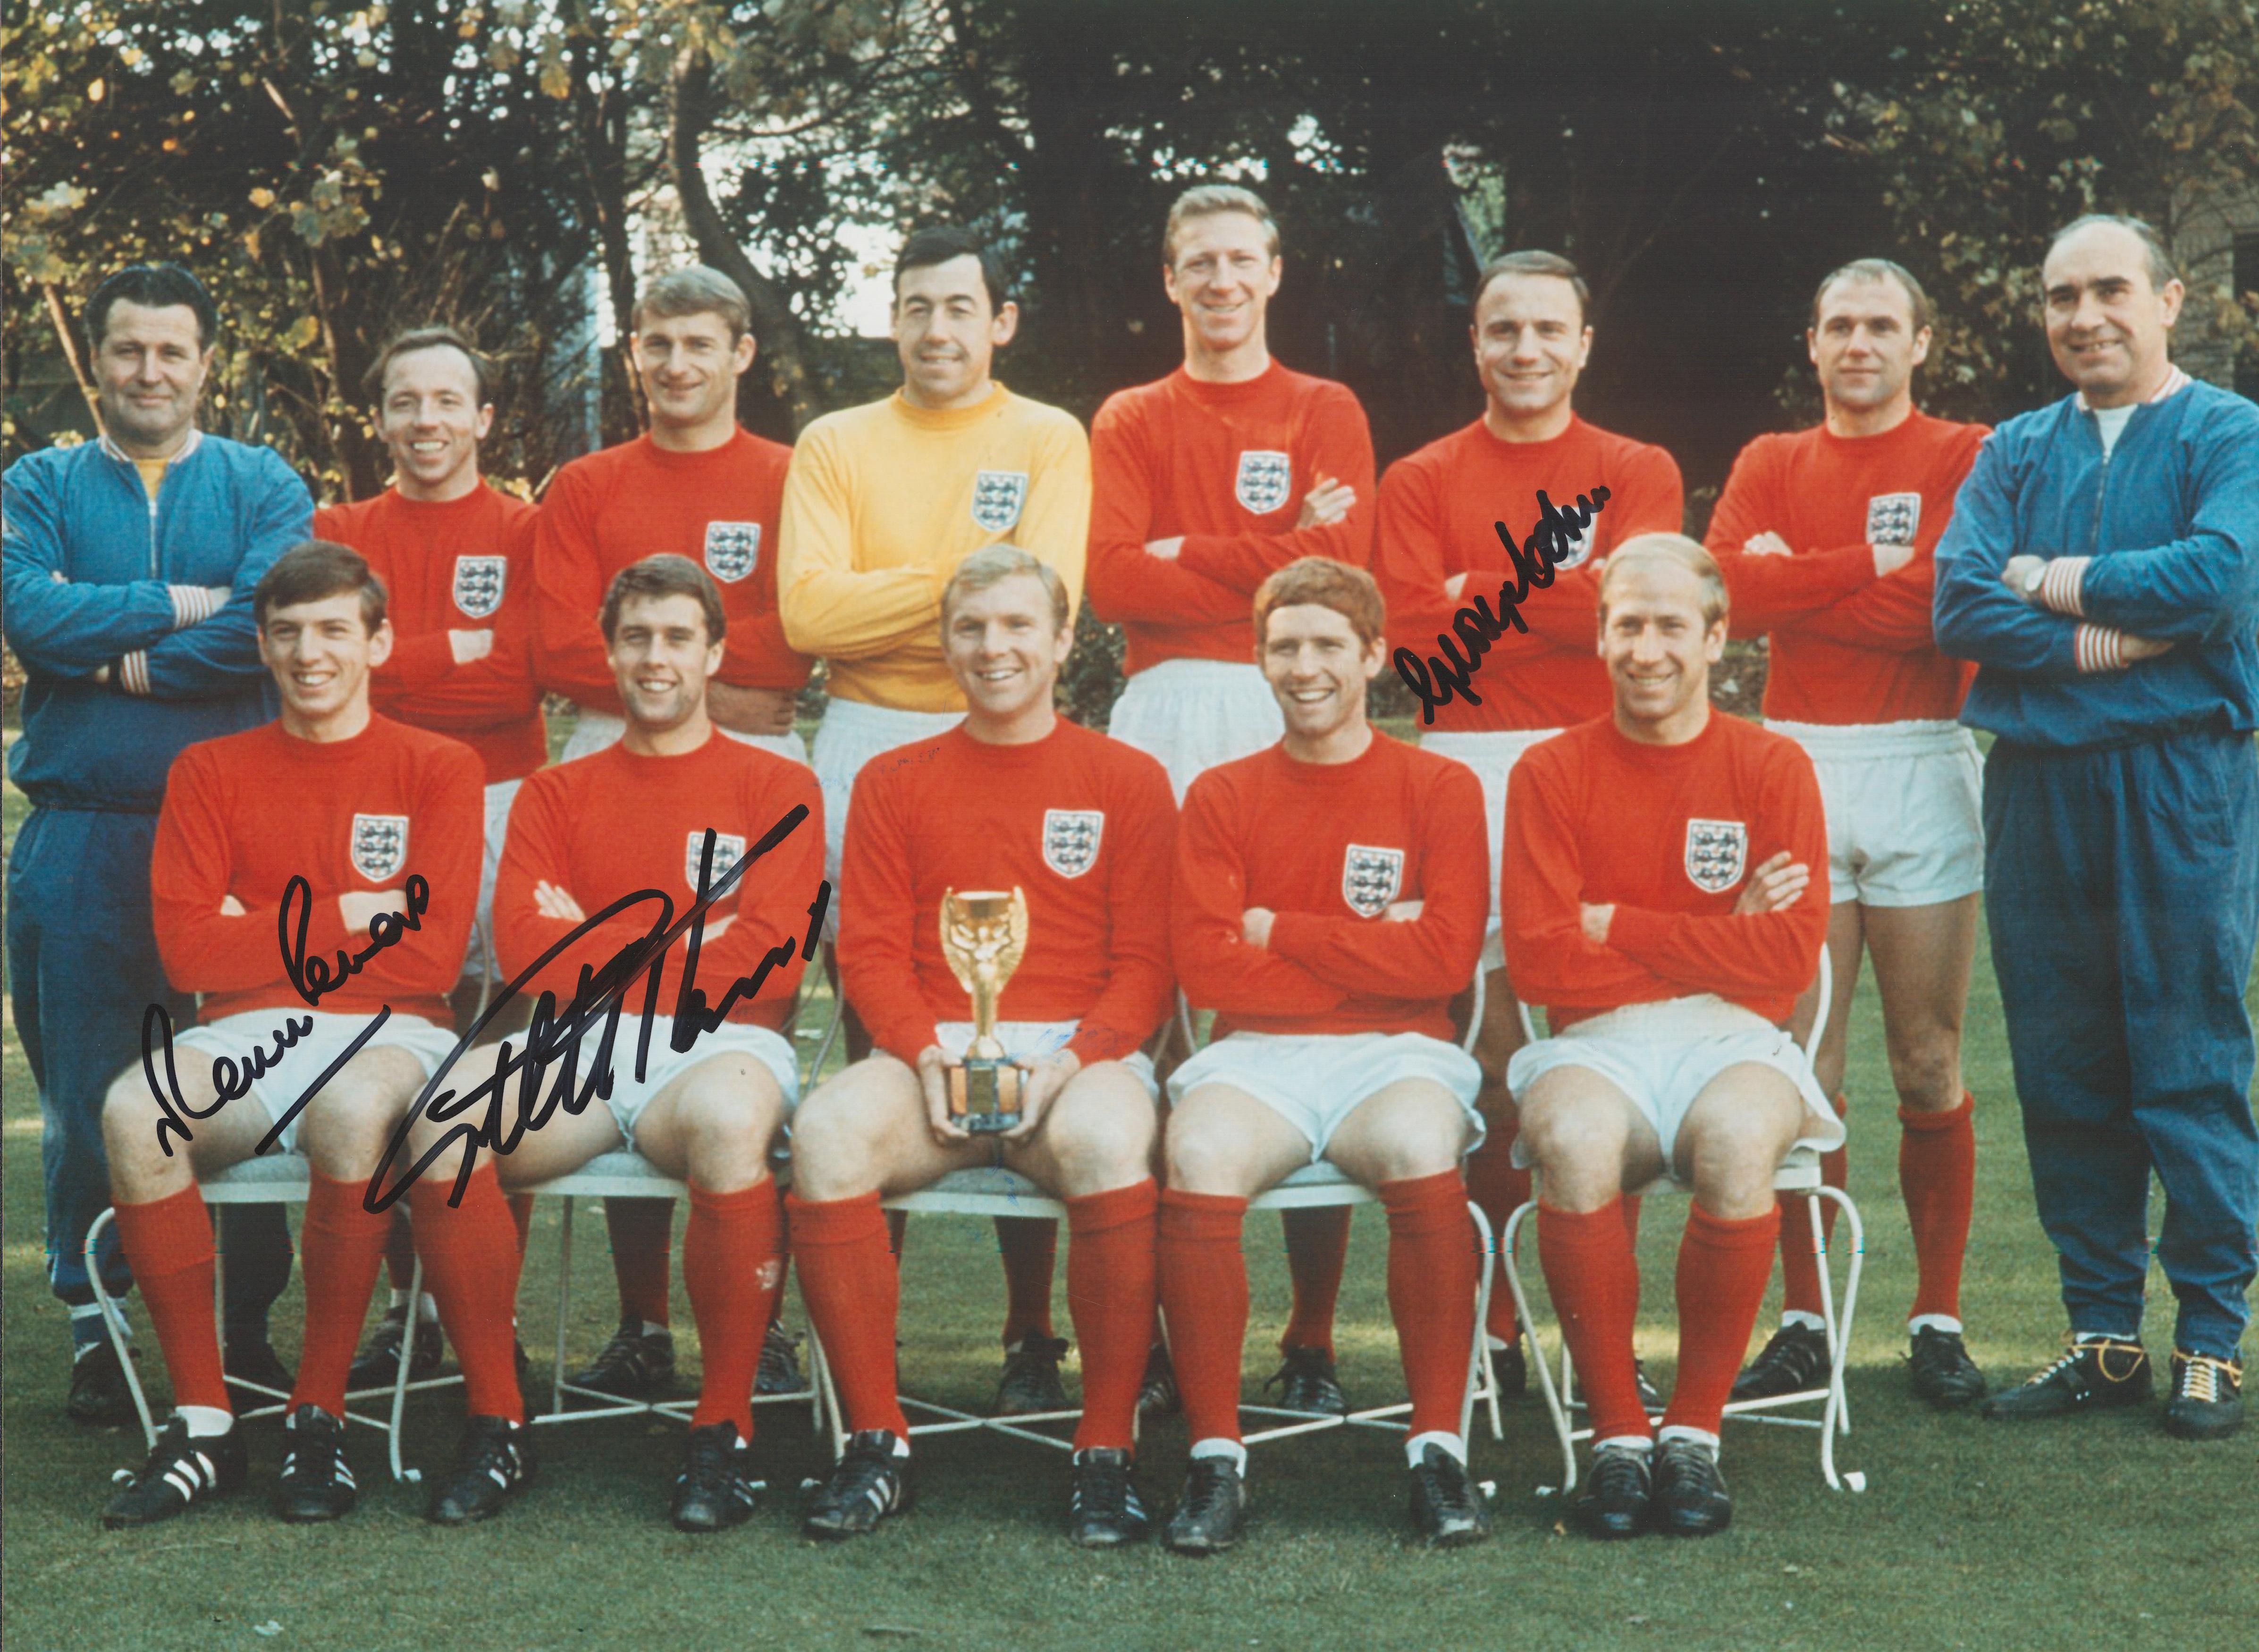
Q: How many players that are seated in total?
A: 5